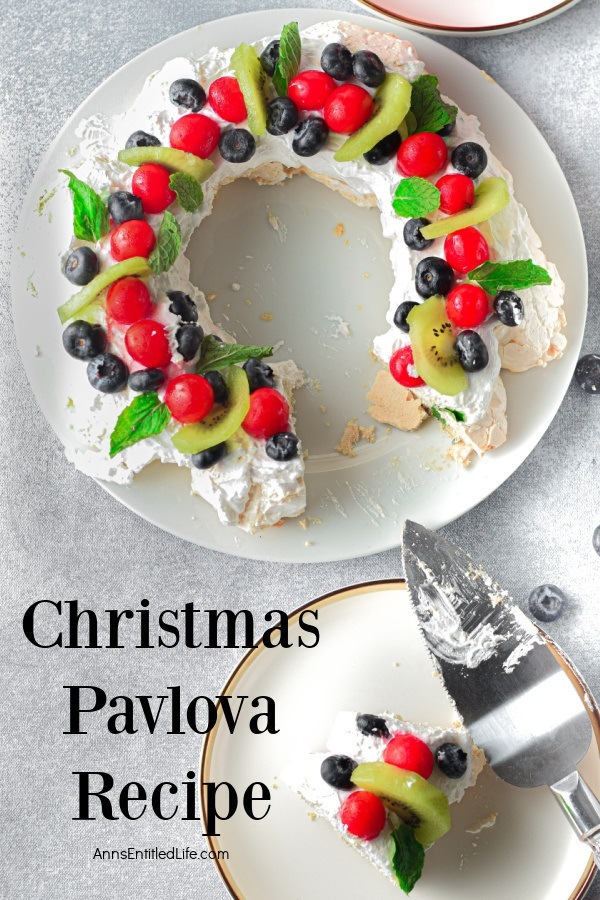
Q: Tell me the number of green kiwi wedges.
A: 8